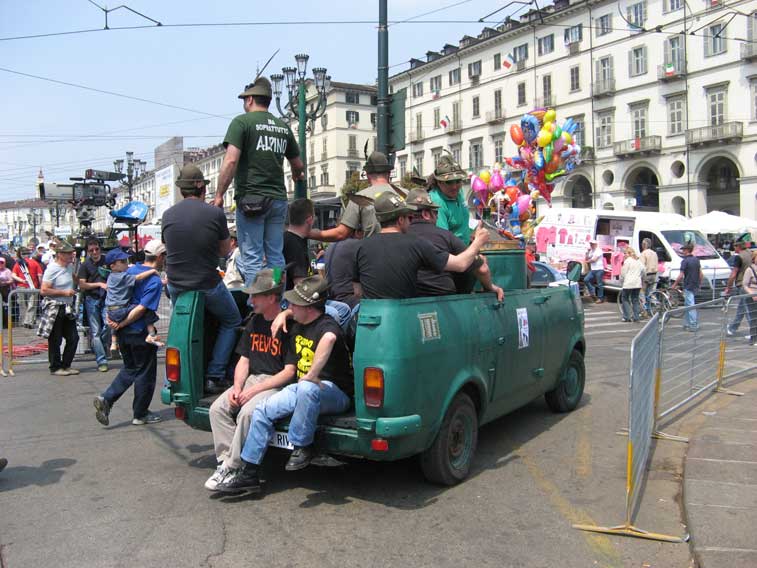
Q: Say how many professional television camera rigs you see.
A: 1